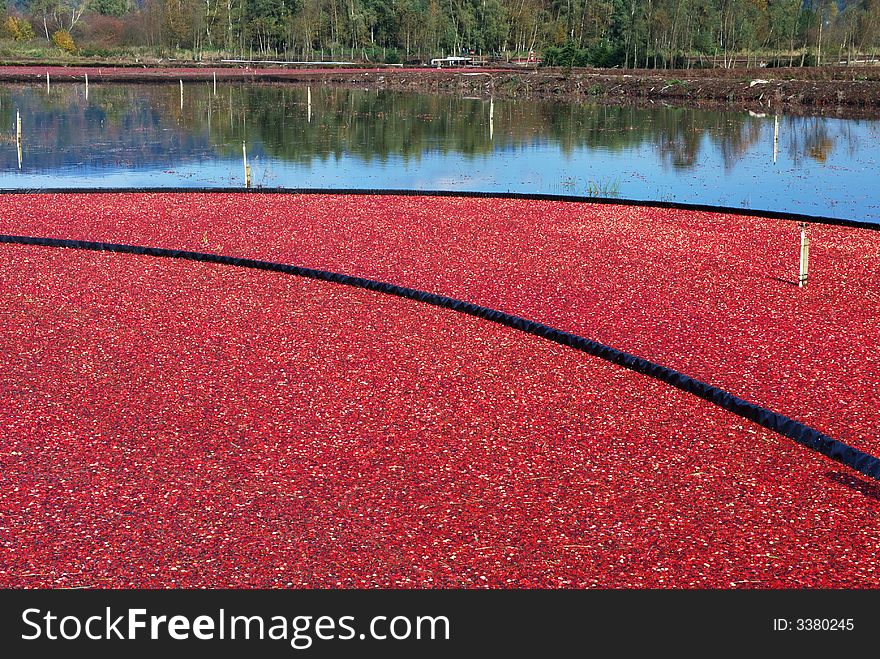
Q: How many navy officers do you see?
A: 0